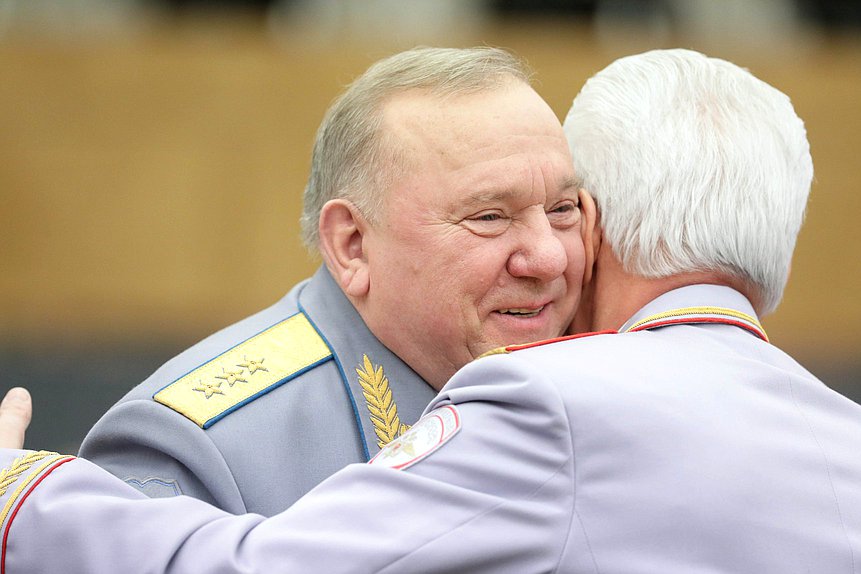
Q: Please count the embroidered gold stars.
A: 3